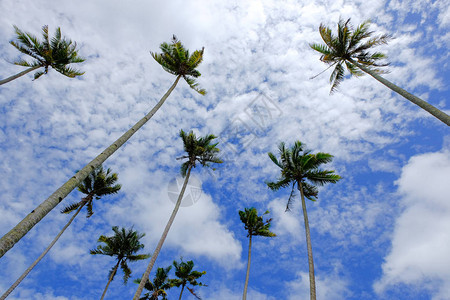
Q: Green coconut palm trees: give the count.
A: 10